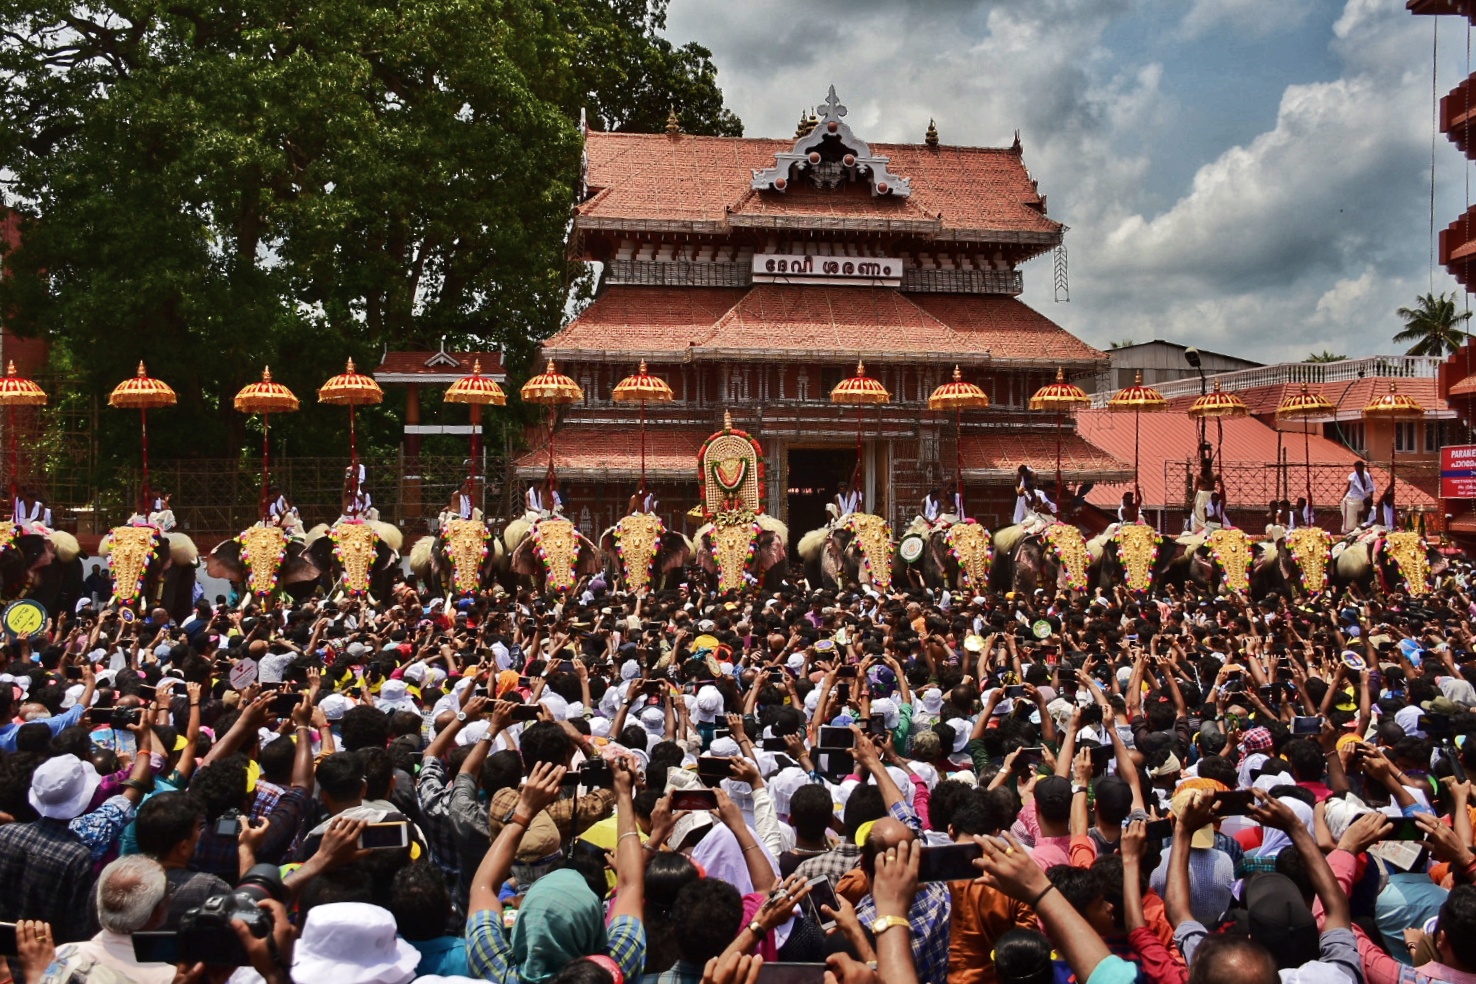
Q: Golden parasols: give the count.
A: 14